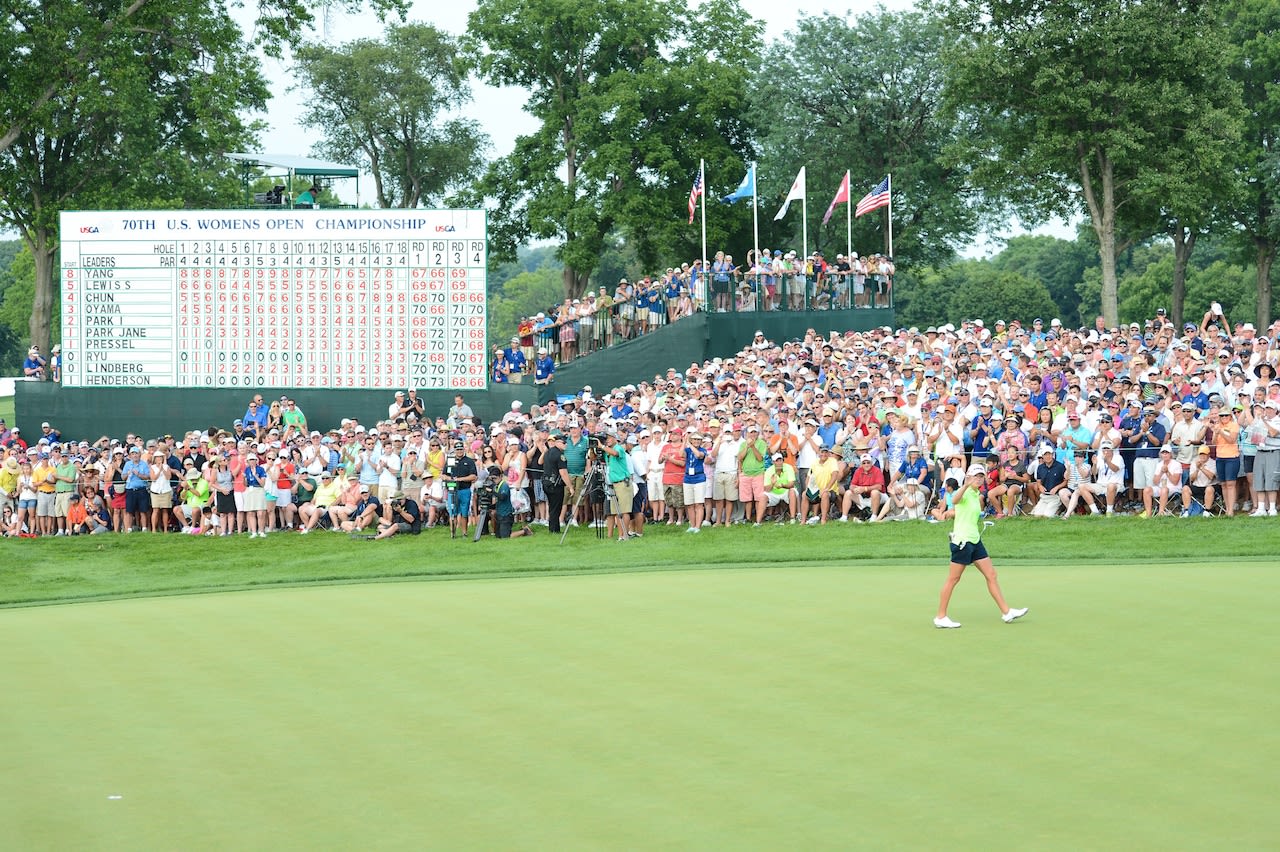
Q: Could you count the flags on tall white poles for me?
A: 5